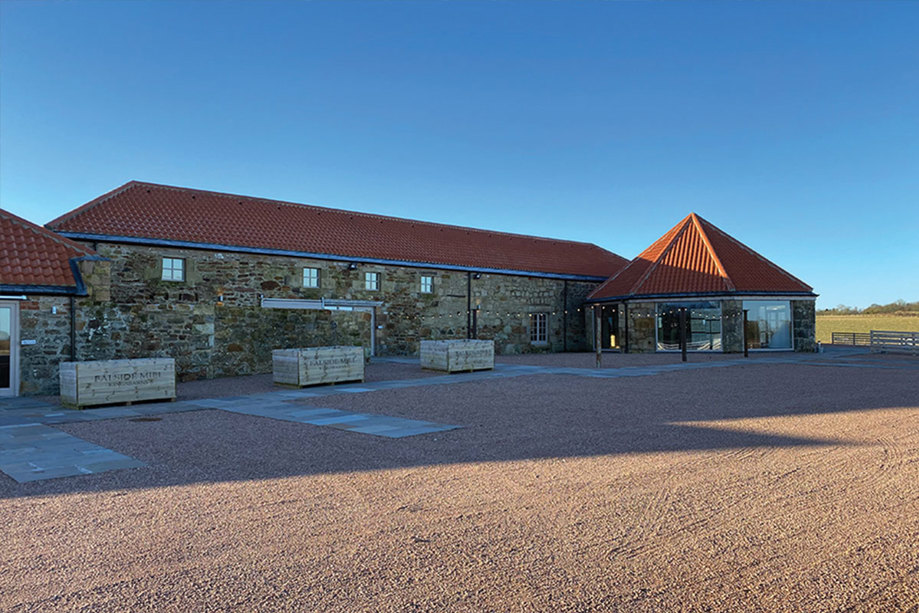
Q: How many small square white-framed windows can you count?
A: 4